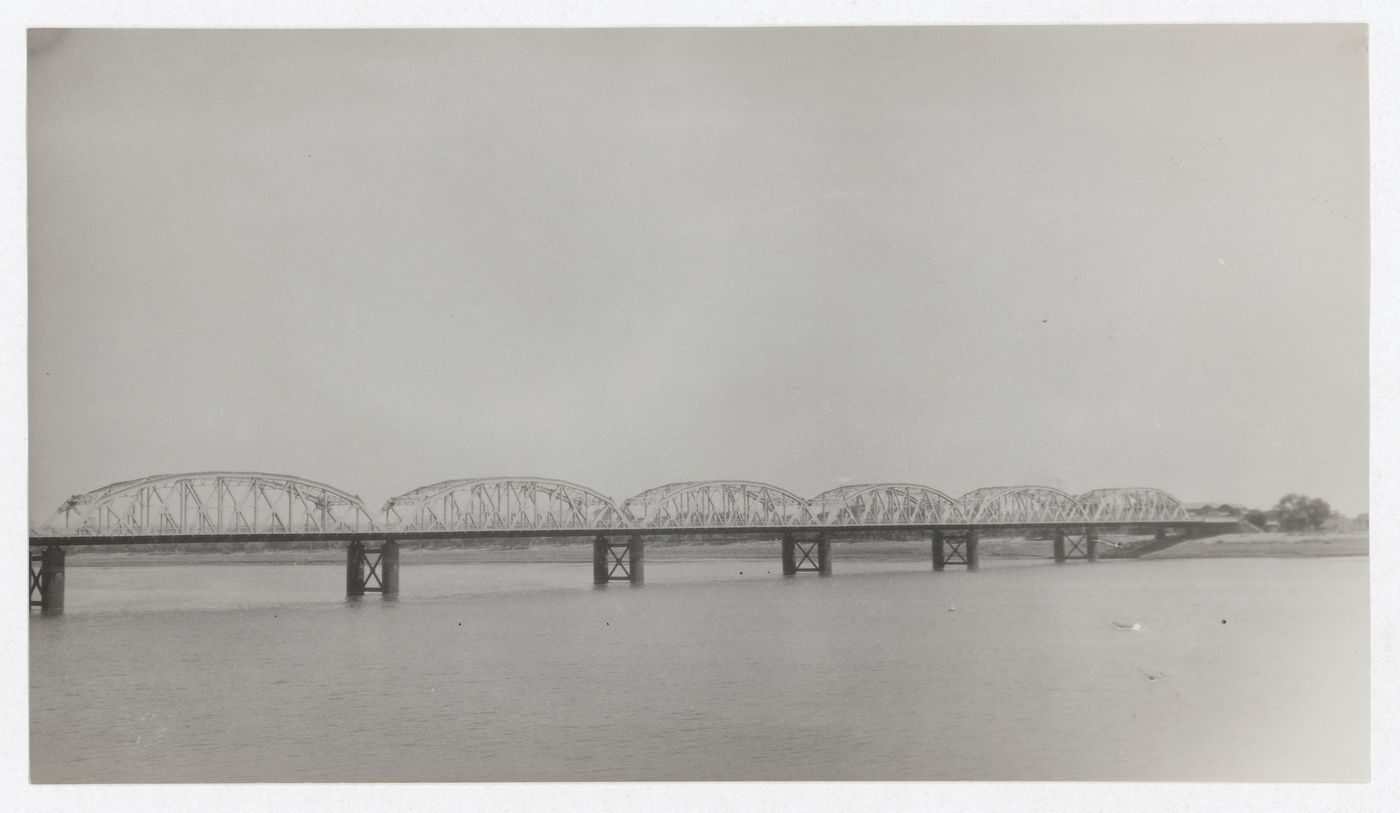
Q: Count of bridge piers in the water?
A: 6